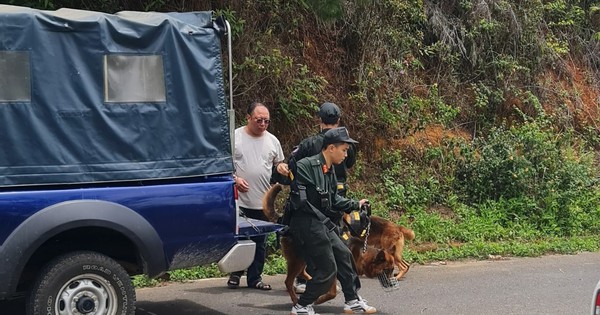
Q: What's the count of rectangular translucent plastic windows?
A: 2